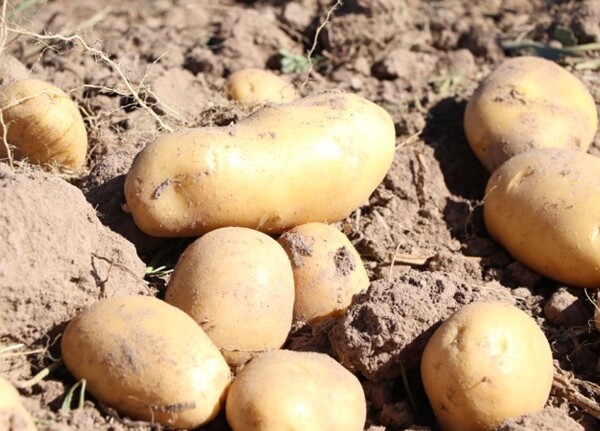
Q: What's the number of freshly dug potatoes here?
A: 11